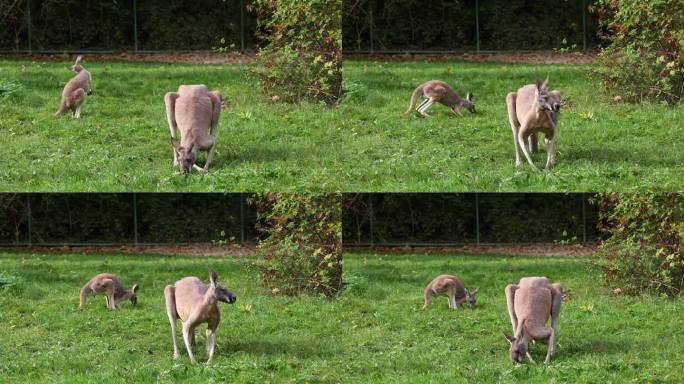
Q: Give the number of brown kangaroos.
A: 8